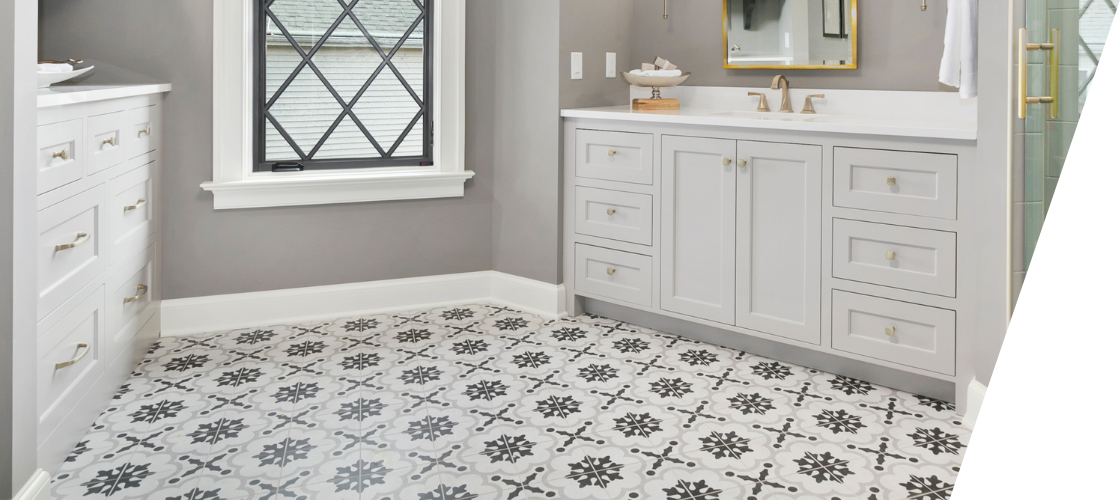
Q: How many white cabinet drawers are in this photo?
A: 13